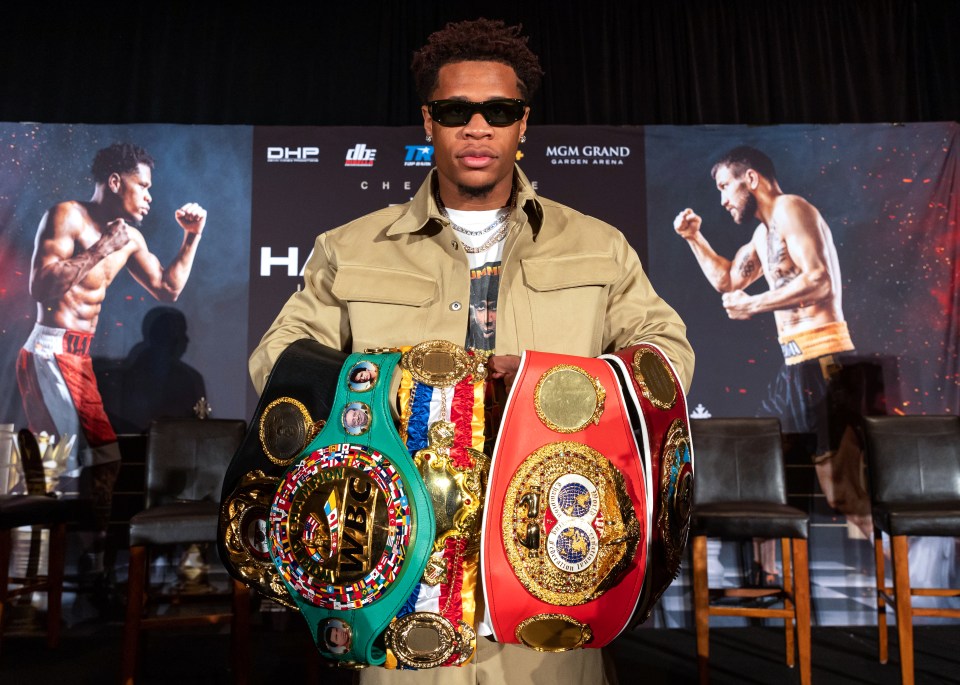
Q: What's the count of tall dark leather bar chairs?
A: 4